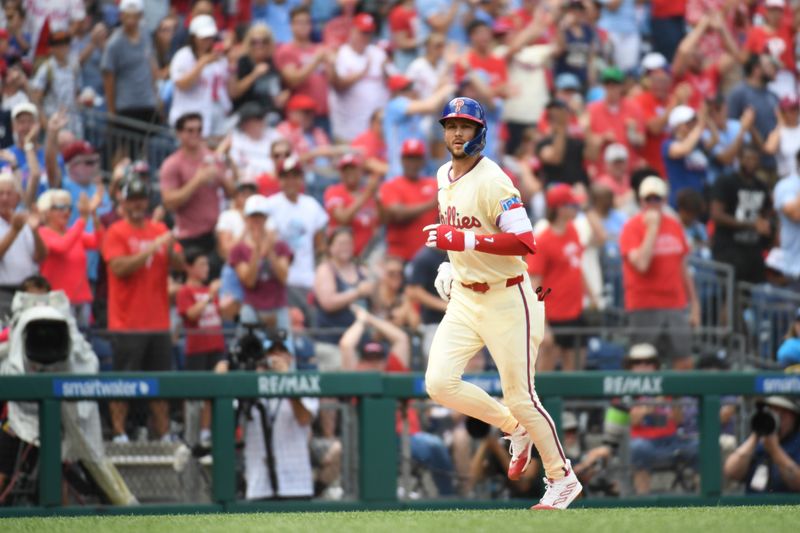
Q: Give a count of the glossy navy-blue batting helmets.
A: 1